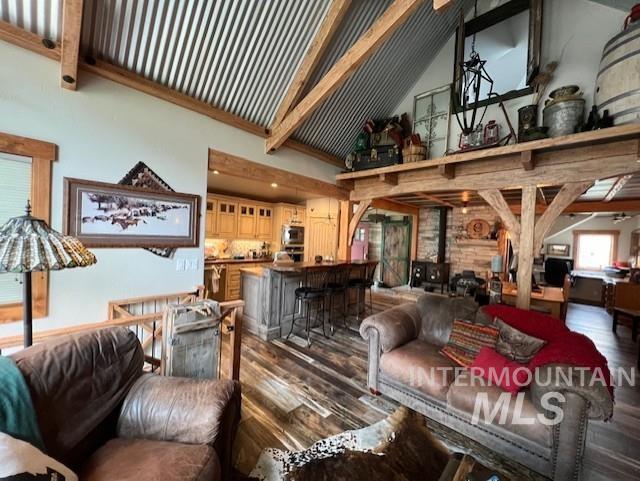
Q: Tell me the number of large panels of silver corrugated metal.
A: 3